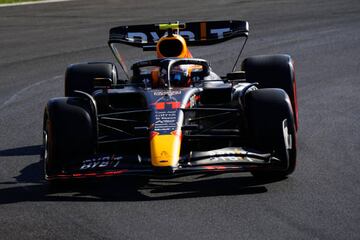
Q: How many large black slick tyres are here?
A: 4